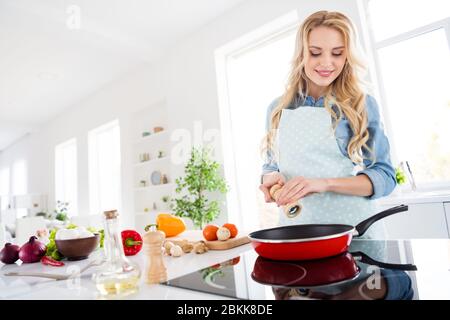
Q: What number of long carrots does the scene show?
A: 0